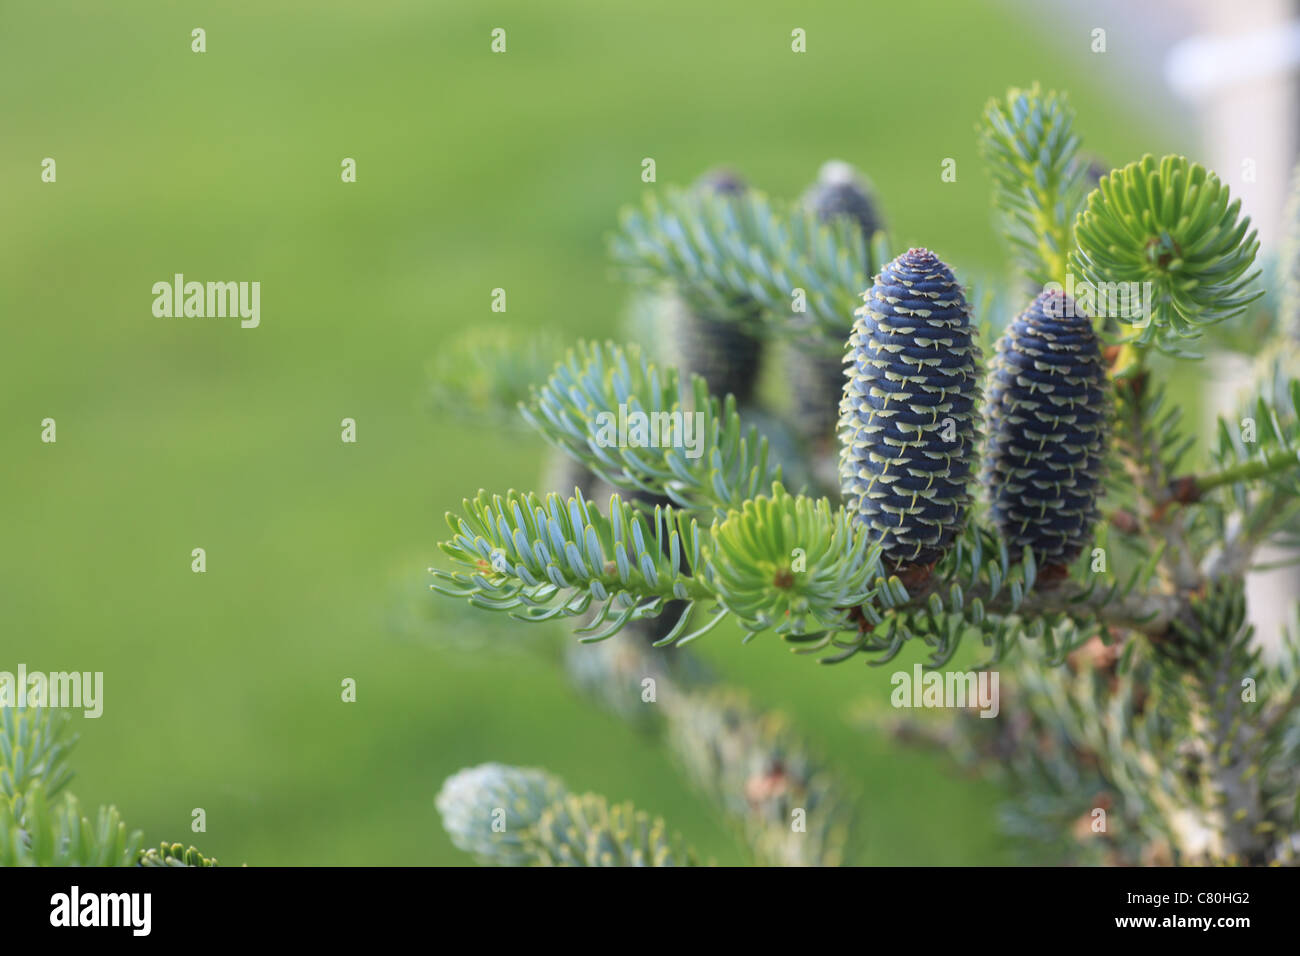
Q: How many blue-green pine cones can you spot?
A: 4